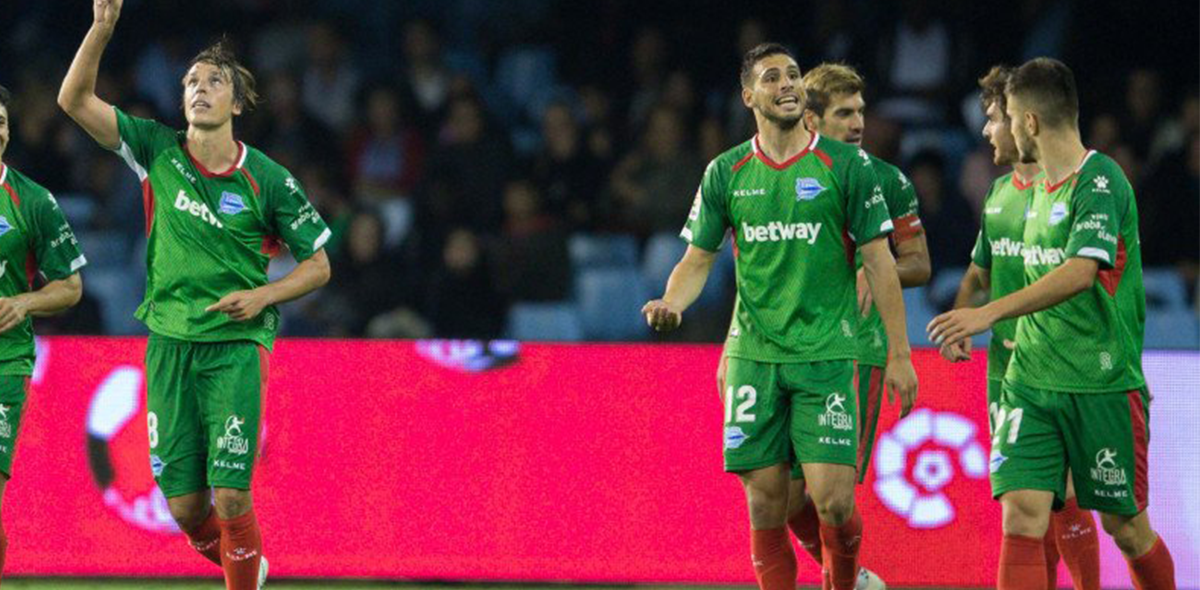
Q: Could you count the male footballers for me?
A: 6